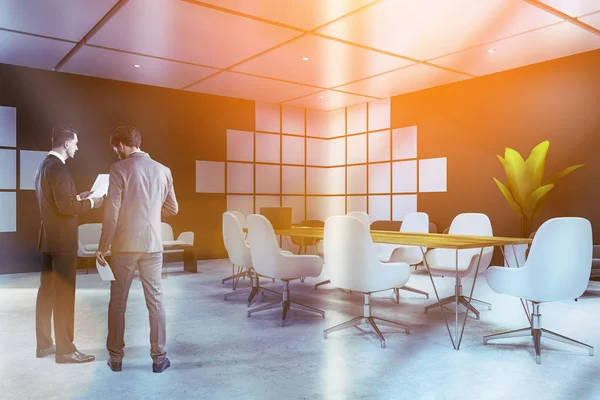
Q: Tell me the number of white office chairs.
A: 8